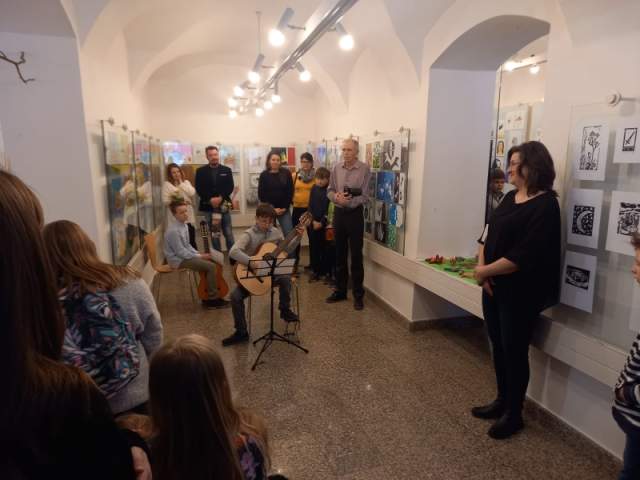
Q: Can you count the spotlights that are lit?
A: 12